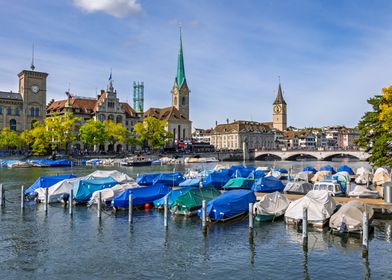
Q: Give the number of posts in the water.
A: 11